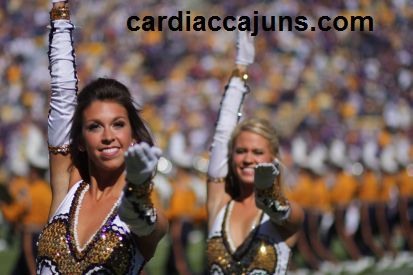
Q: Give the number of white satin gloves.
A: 4